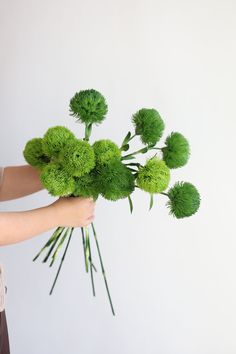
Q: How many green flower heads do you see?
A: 12